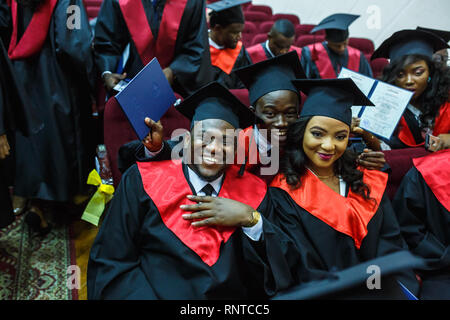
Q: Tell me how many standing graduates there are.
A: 3